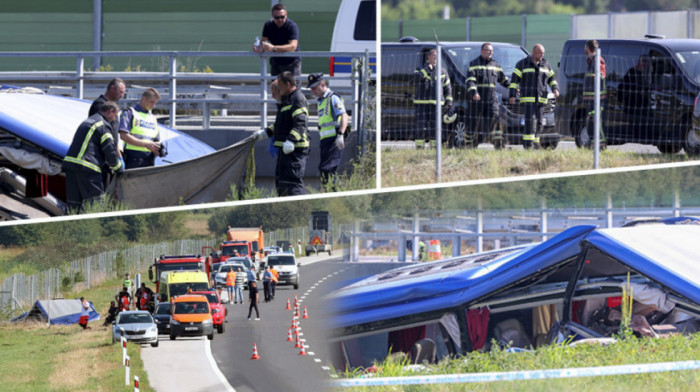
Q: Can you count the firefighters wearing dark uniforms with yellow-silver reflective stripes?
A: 6